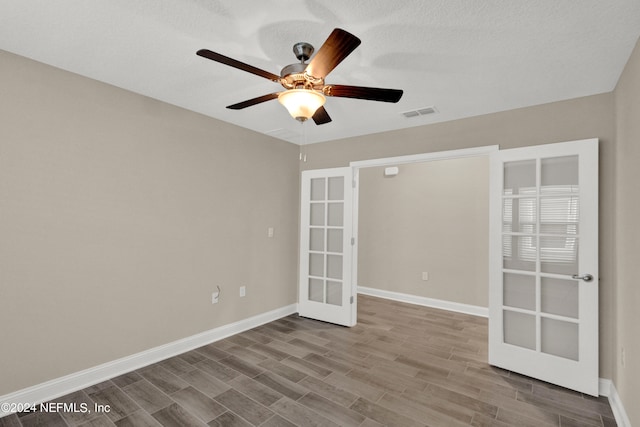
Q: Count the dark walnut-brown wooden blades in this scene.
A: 5